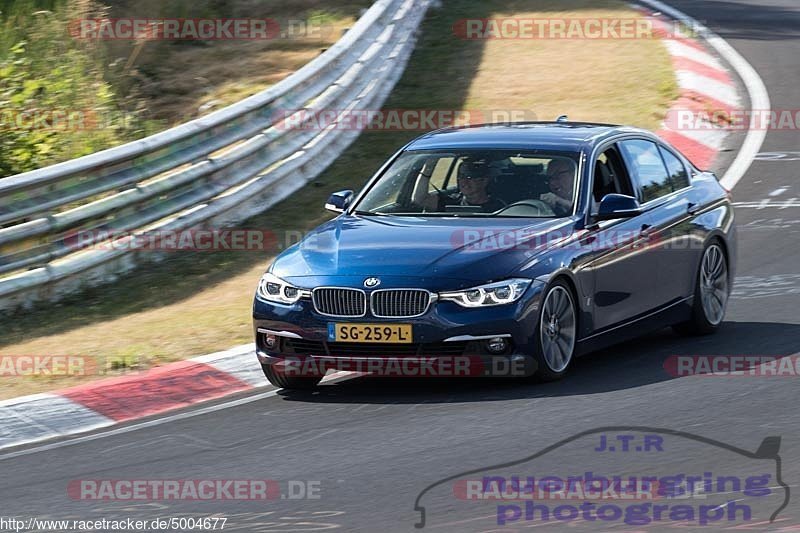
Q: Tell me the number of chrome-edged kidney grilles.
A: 2